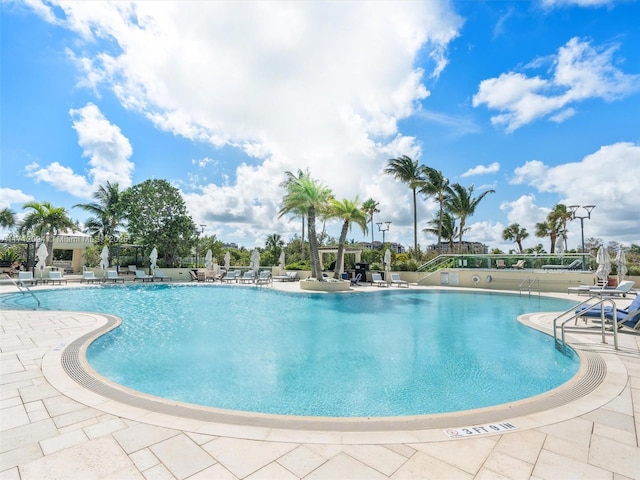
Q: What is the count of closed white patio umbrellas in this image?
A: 11